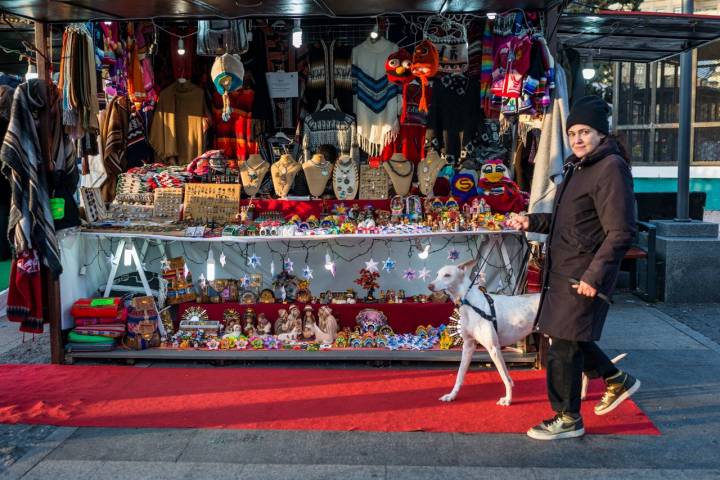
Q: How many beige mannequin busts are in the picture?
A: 5